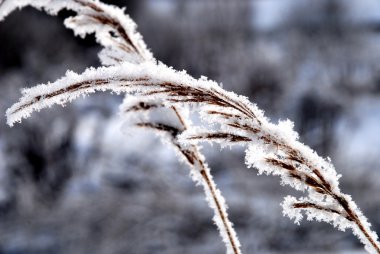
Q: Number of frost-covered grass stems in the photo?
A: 2